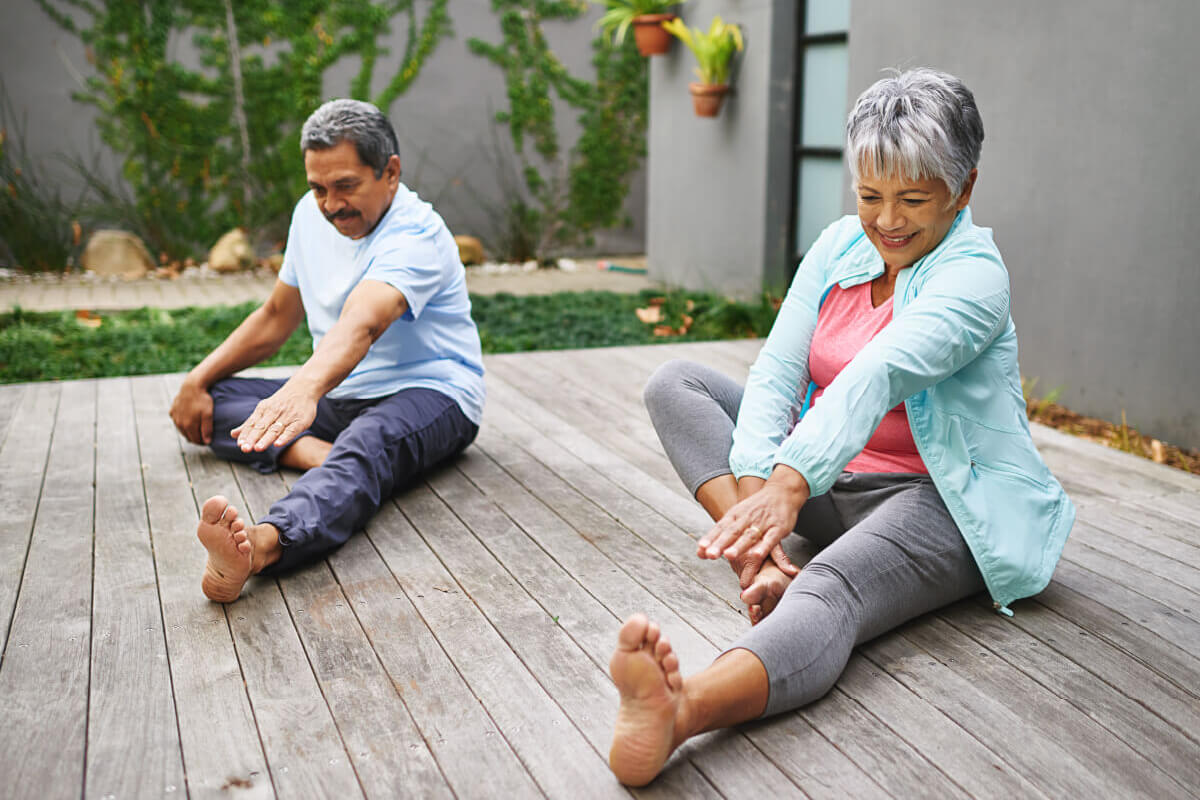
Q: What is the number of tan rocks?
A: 3